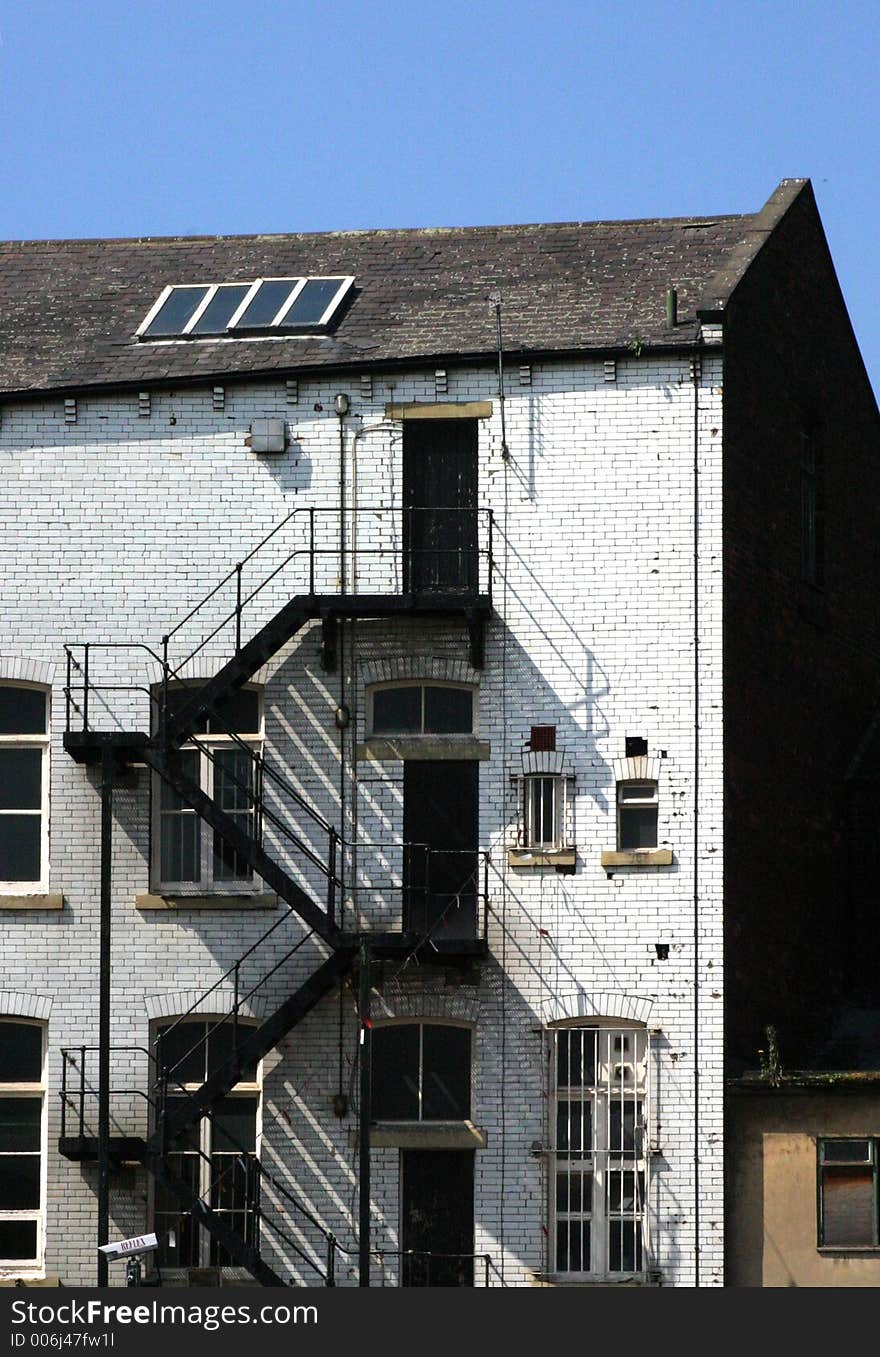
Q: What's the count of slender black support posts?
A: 2